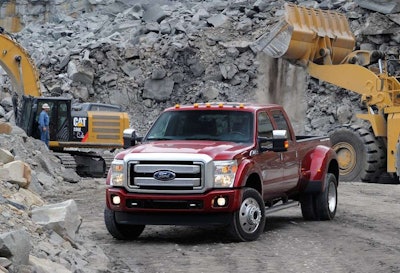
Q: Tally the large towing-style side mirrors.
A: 2